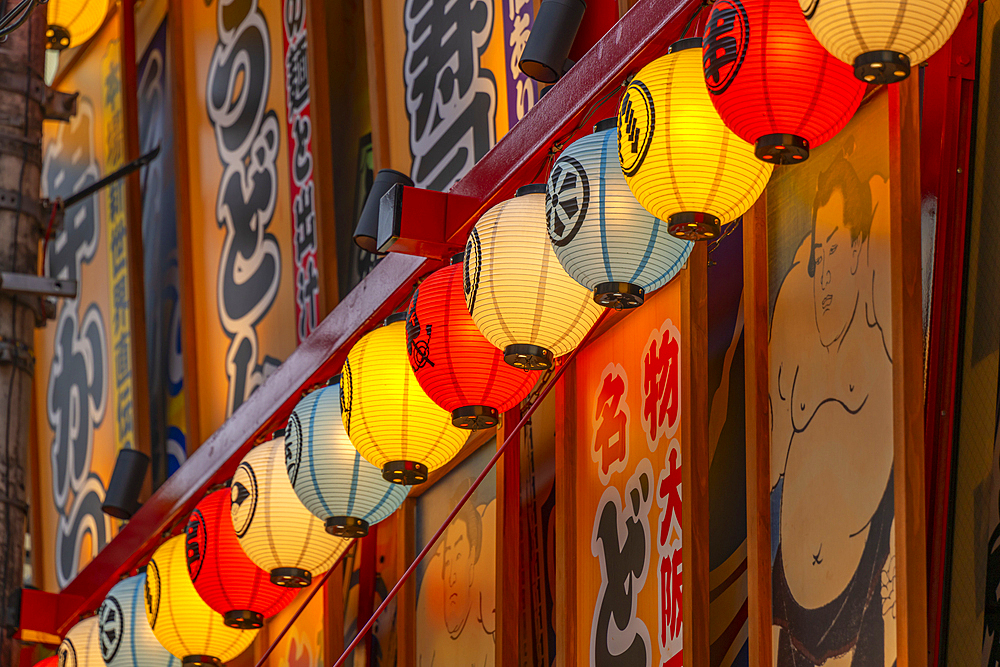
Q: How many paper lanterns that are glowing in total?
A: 15